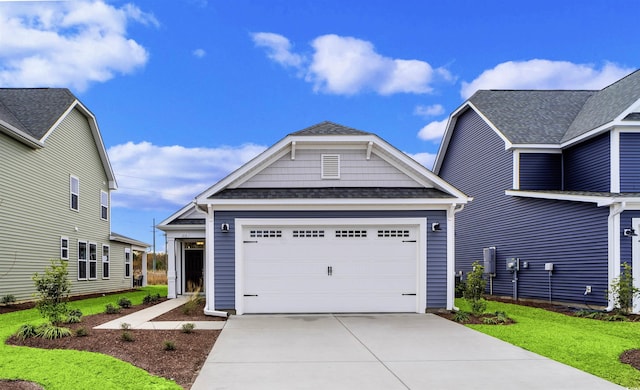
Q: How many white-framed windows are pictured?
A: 7